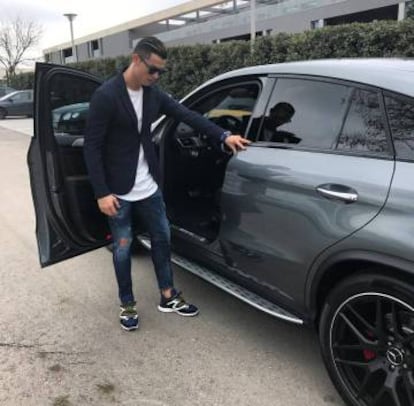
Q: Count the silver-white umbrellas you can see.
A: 0